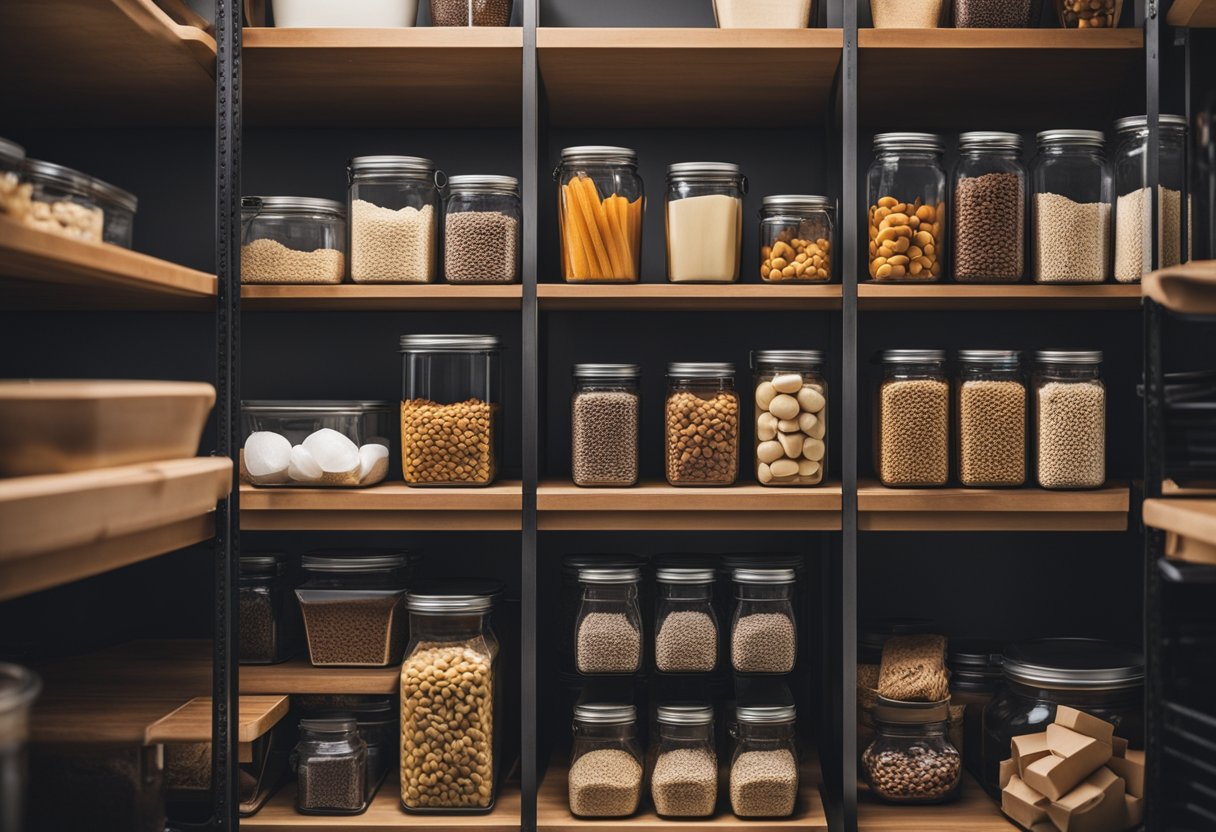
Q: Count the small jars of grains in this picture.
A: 6